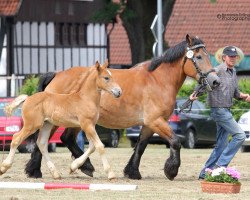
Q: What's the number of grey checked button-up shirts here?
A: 1